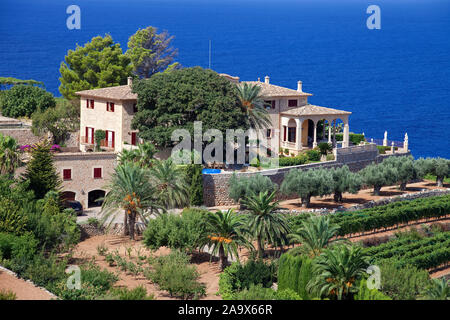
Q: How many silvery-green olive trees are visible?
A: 6